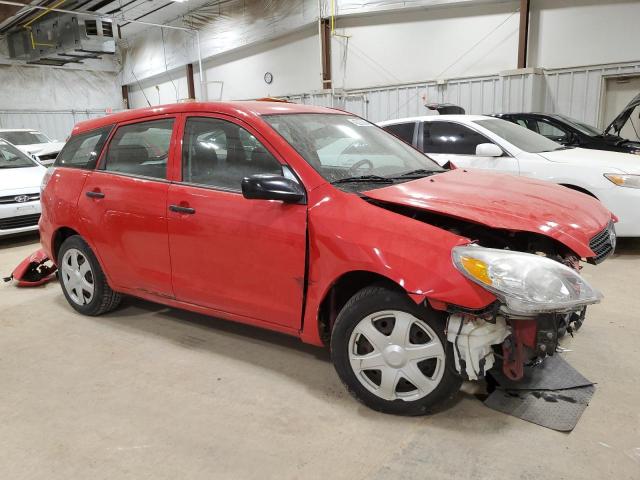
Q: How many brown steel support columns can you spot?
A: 4